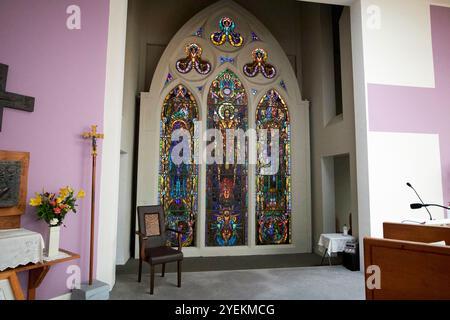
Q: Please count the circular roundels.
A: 3